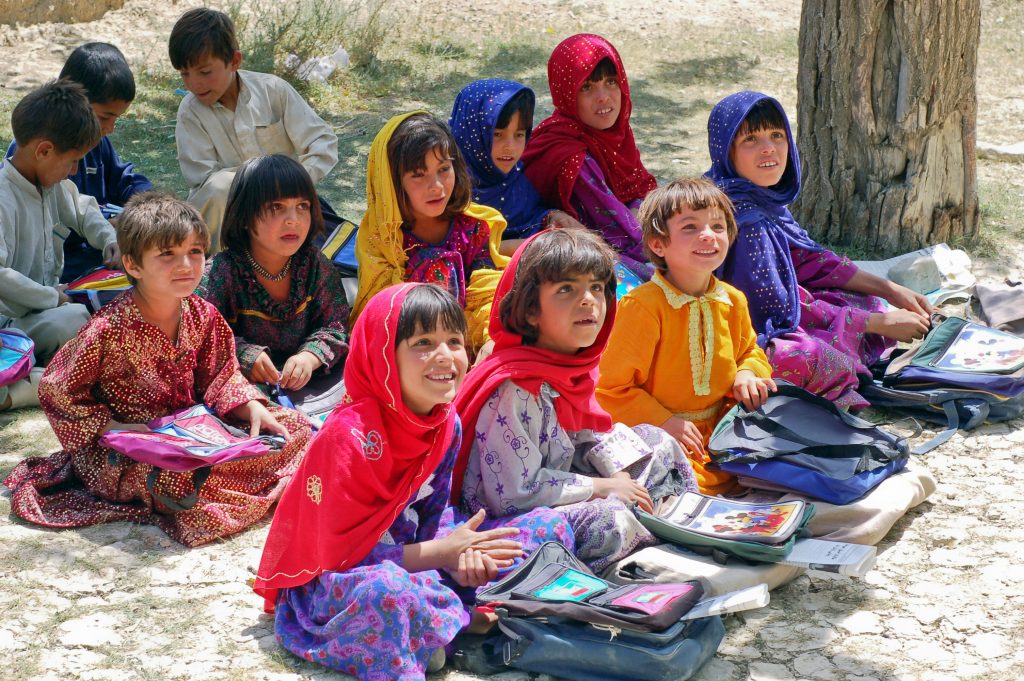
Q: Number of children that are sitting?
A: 12